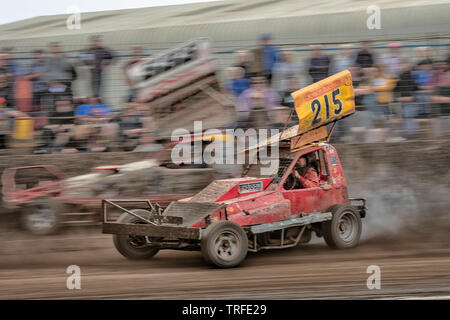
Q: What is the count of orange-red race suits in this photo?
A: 1